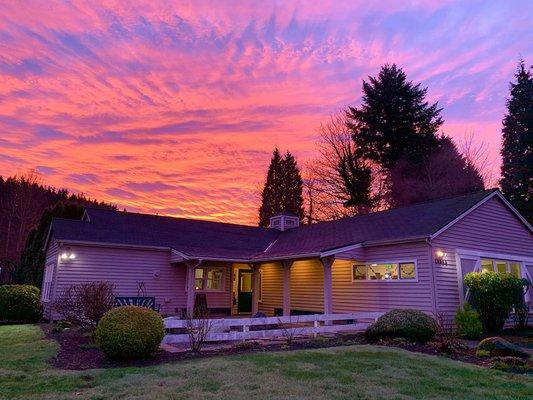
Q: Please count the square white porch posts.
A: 4